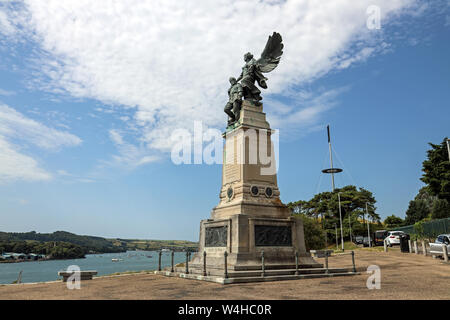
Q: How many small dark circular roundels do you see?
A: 3